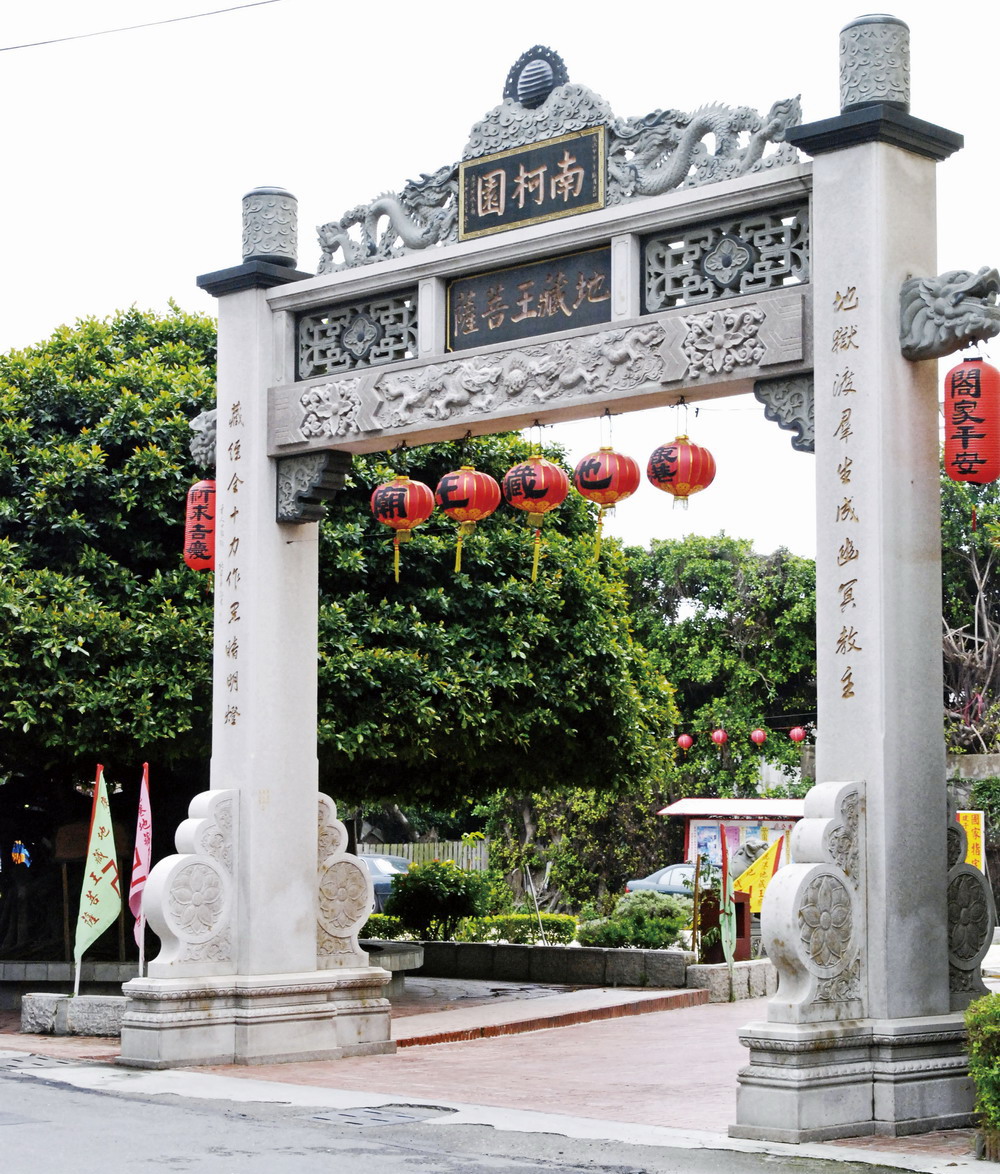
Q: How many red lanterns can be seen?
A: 11